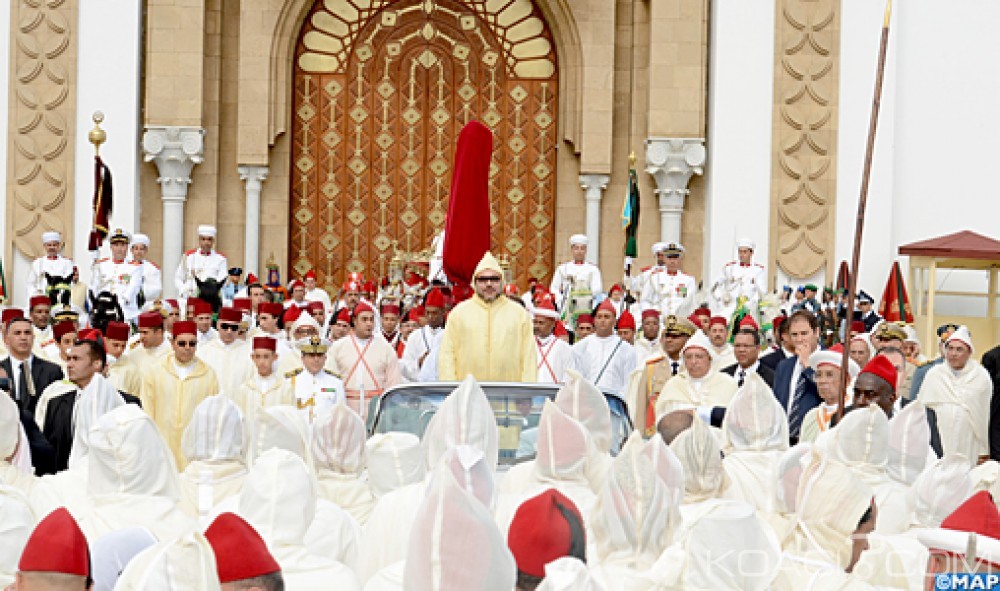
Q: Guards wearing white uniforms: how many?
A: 8